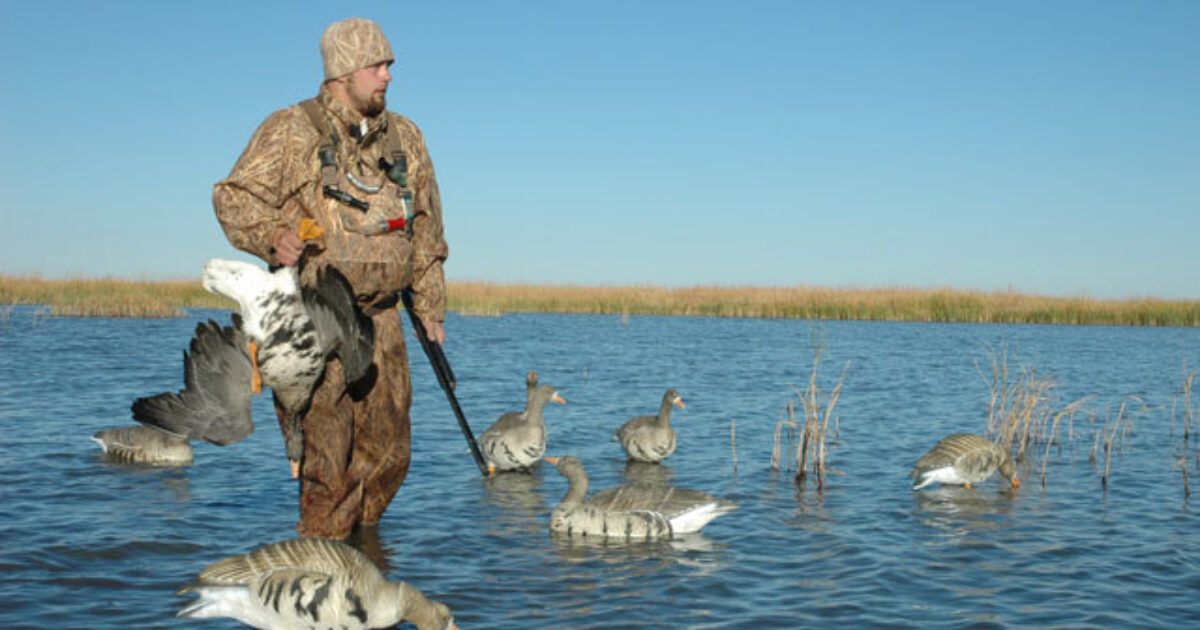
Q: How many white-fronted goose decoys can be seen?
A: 7